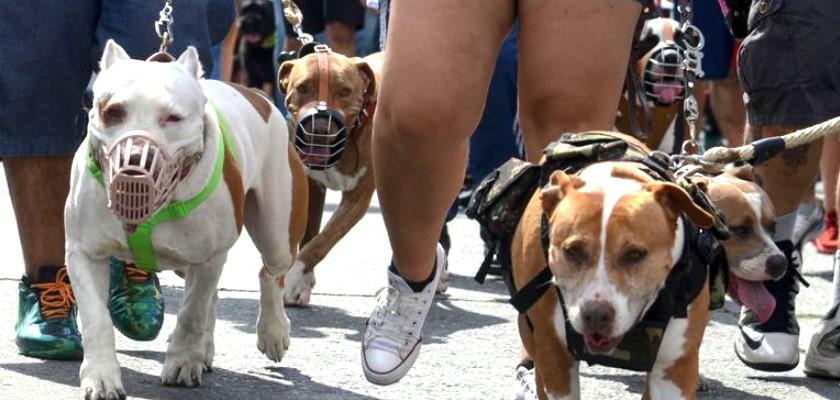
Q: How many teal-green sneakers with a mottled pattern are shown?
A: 2